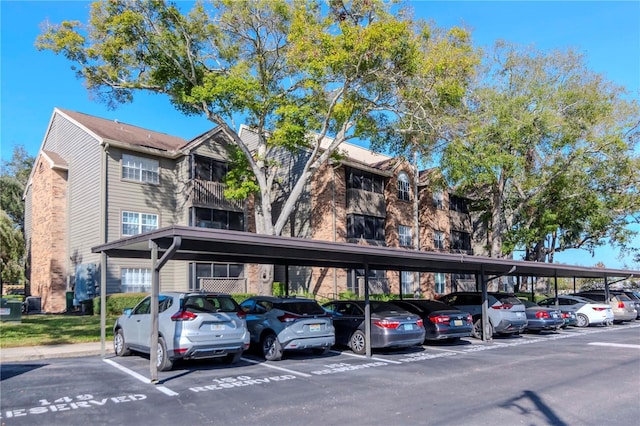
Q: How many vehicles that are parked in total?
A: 10